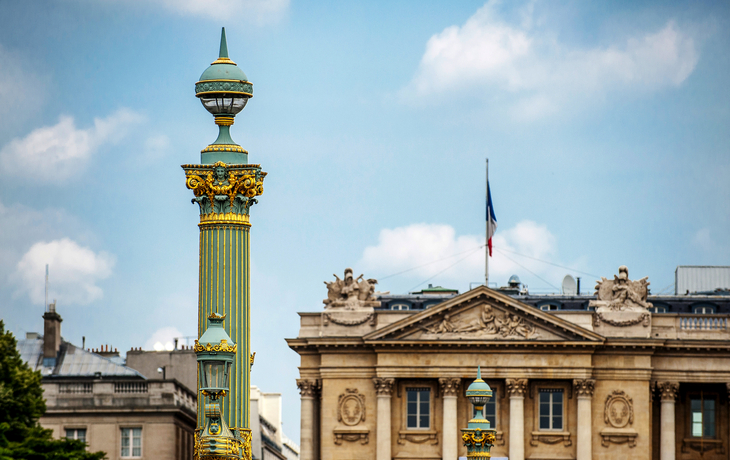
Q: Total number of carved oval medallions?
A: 2